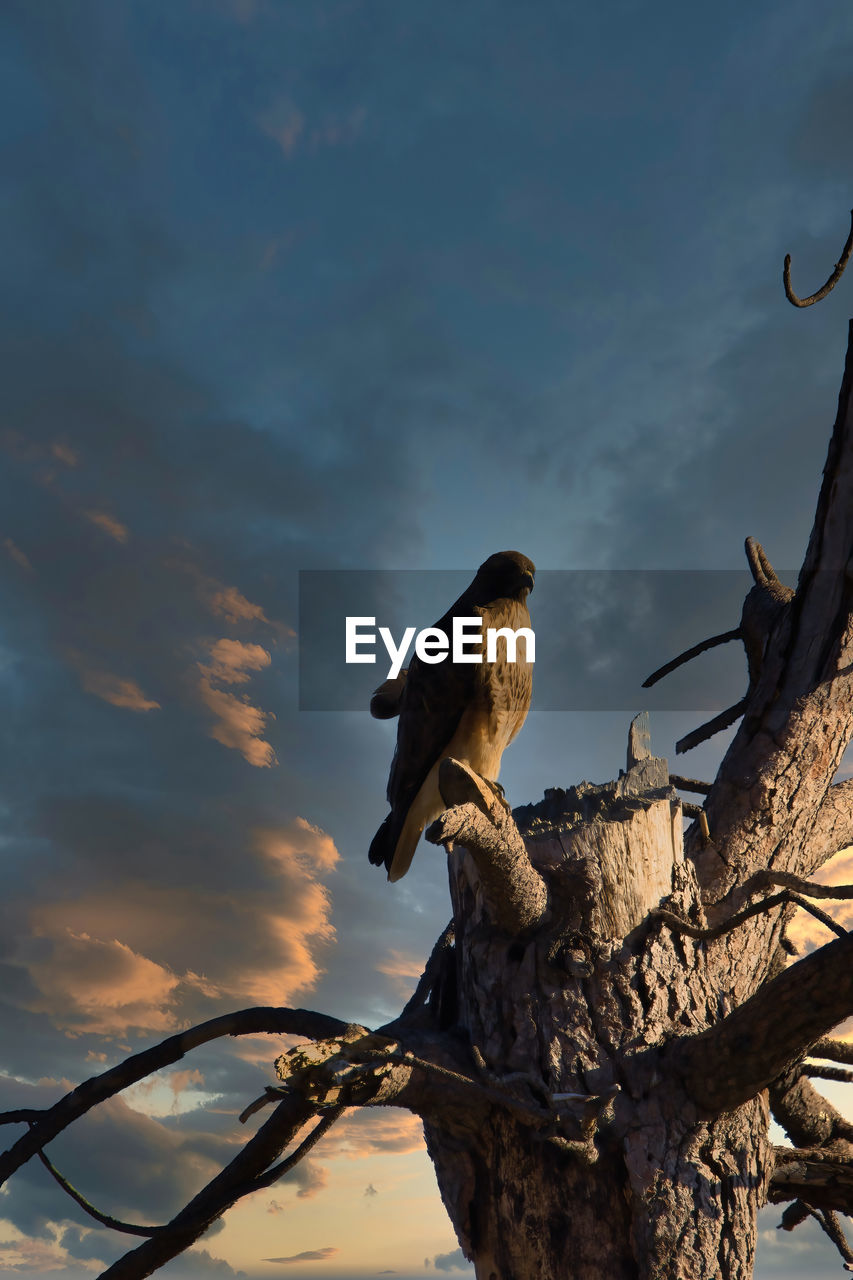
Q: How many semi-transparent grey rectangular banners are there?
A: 1